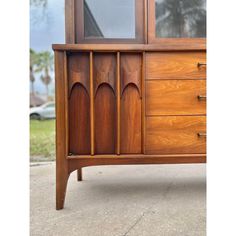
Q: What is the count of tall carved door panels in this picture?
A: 3